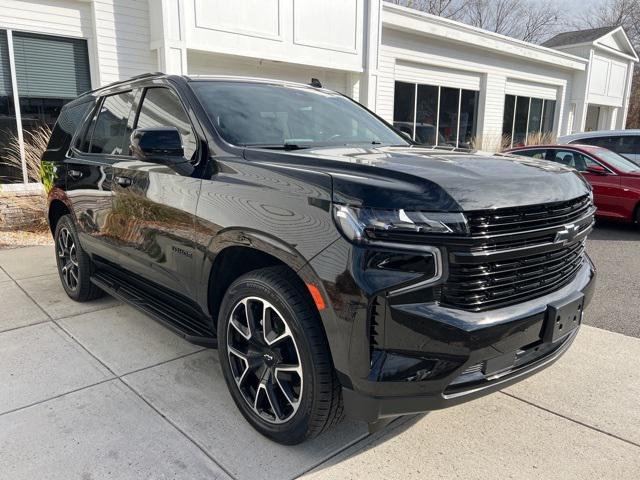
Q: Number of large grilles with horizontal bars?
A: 1